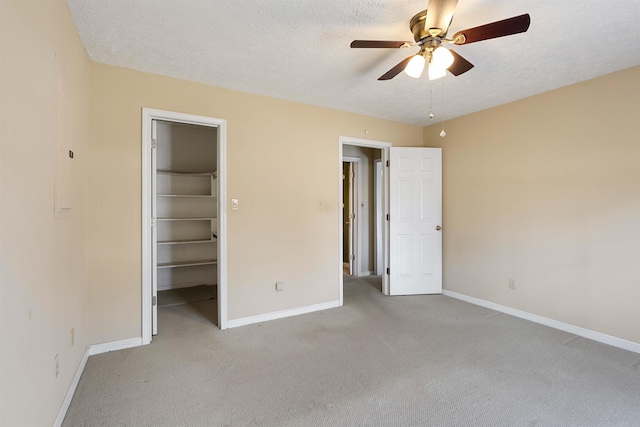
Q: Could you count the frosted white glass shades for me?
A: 3